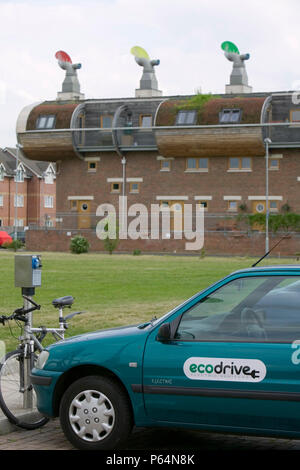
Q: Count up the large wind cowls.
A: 3